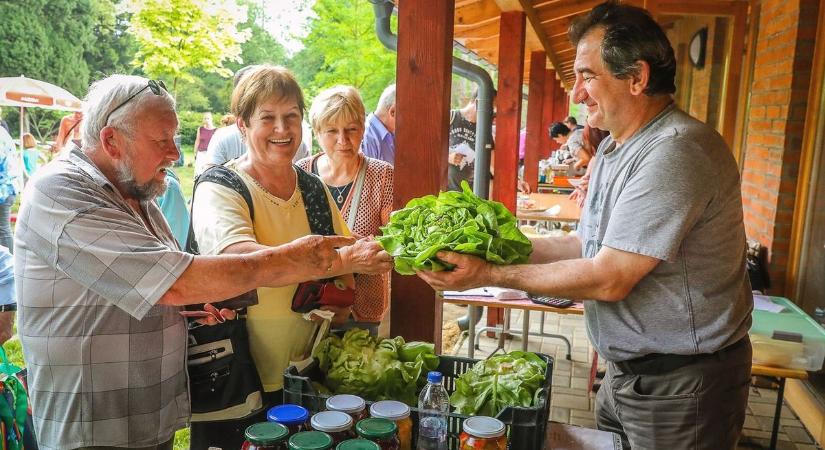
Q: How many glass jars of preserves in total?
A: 9